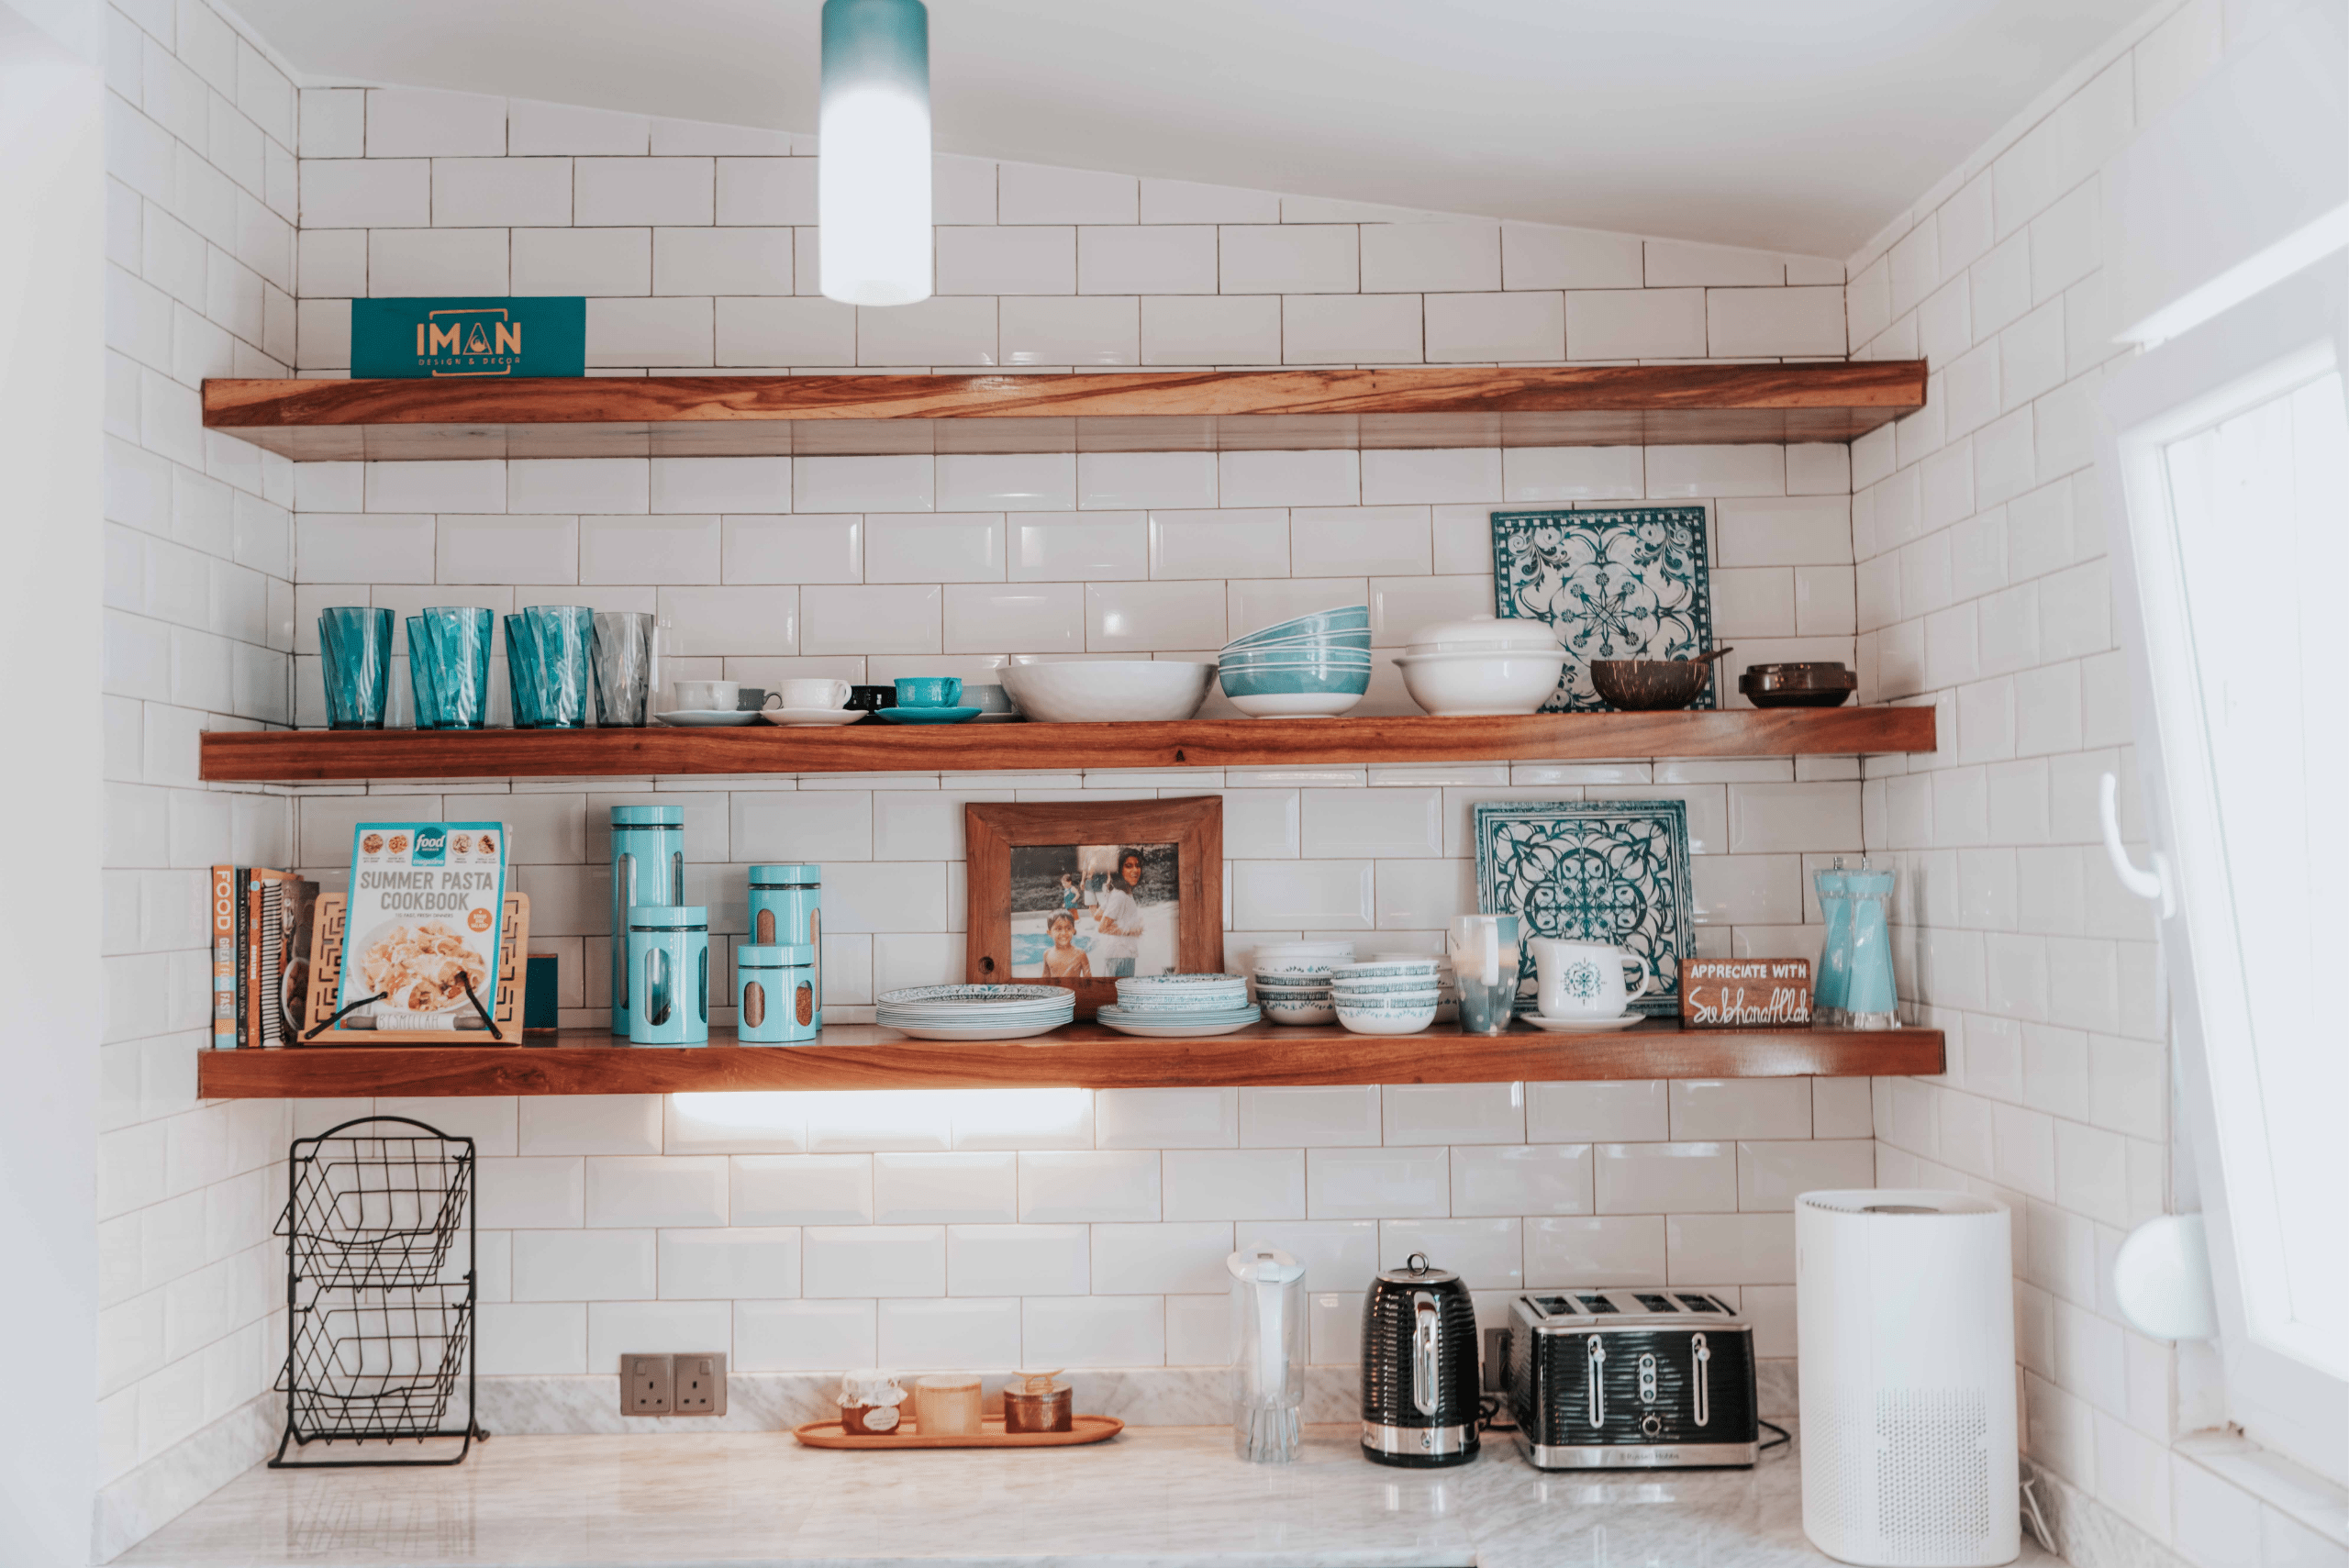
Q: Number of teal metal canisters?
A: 4